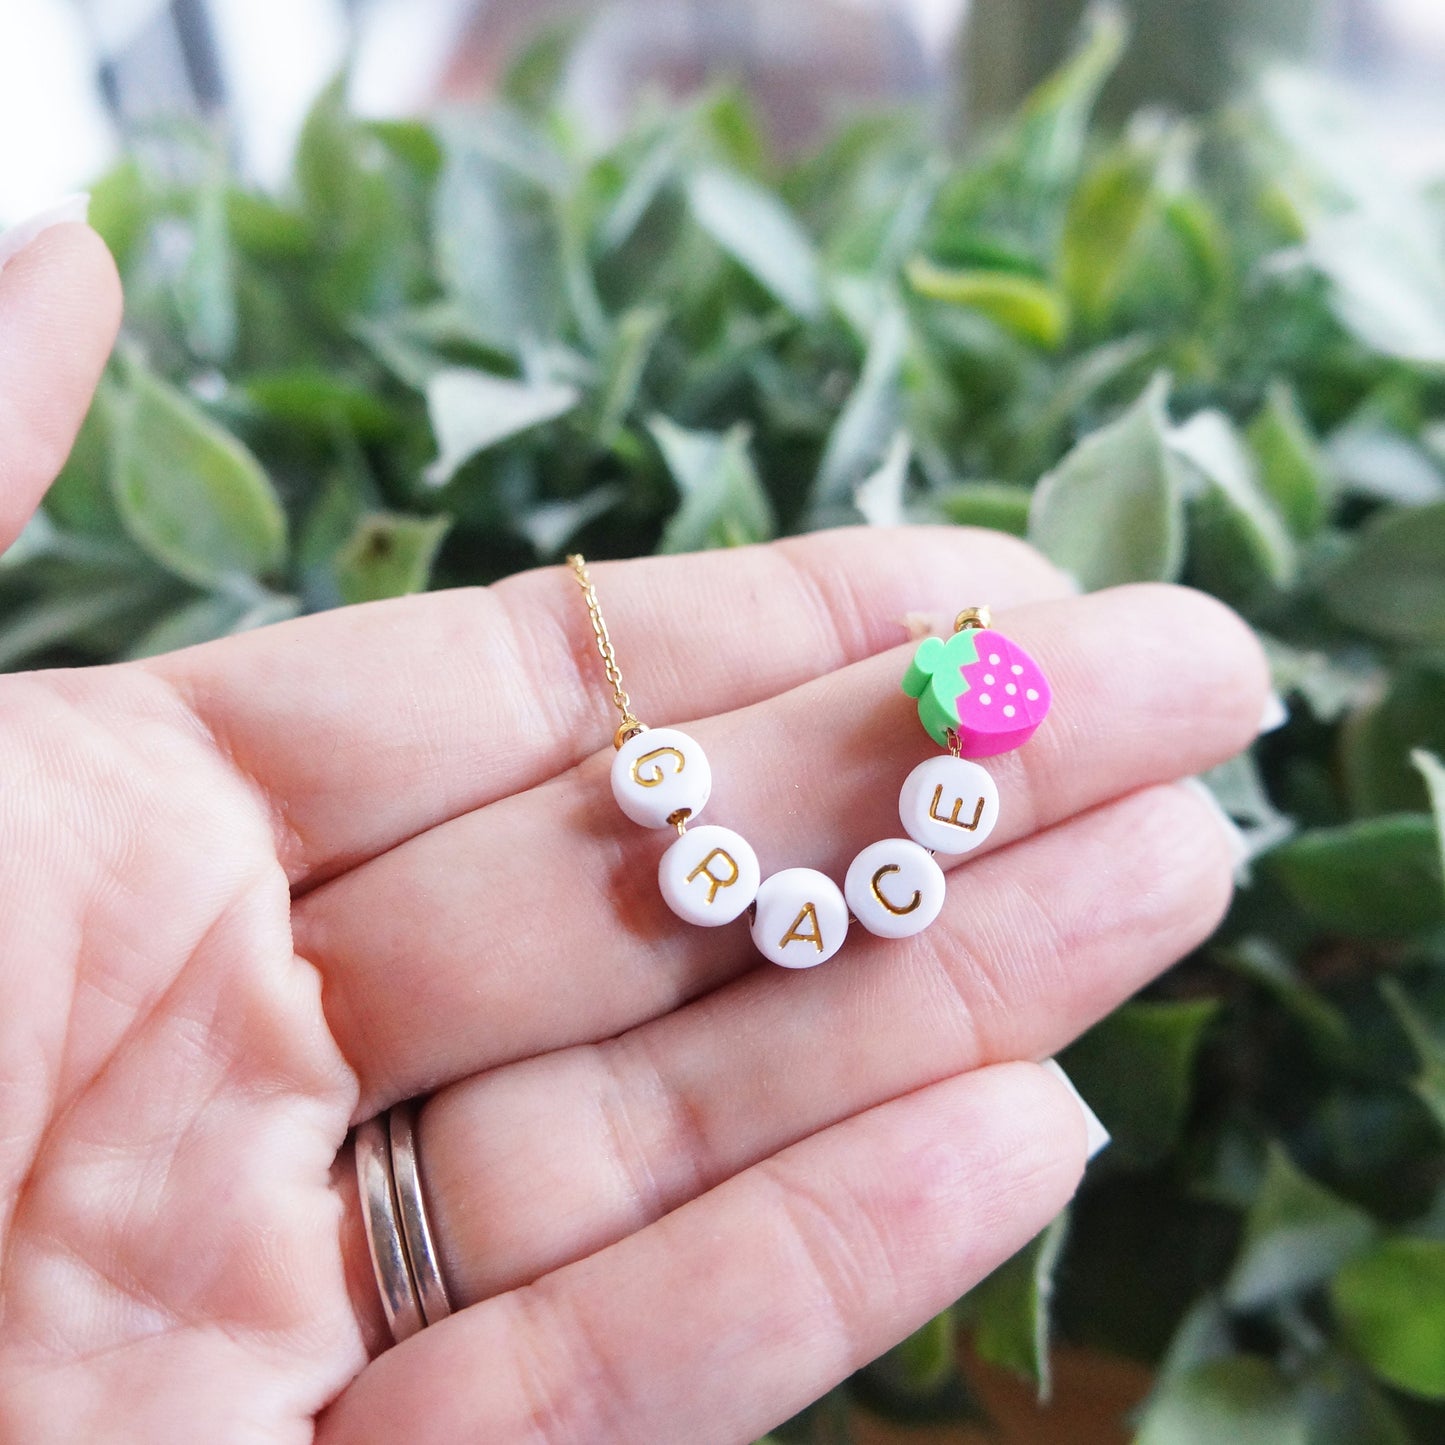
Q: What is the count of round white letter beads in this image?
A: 5